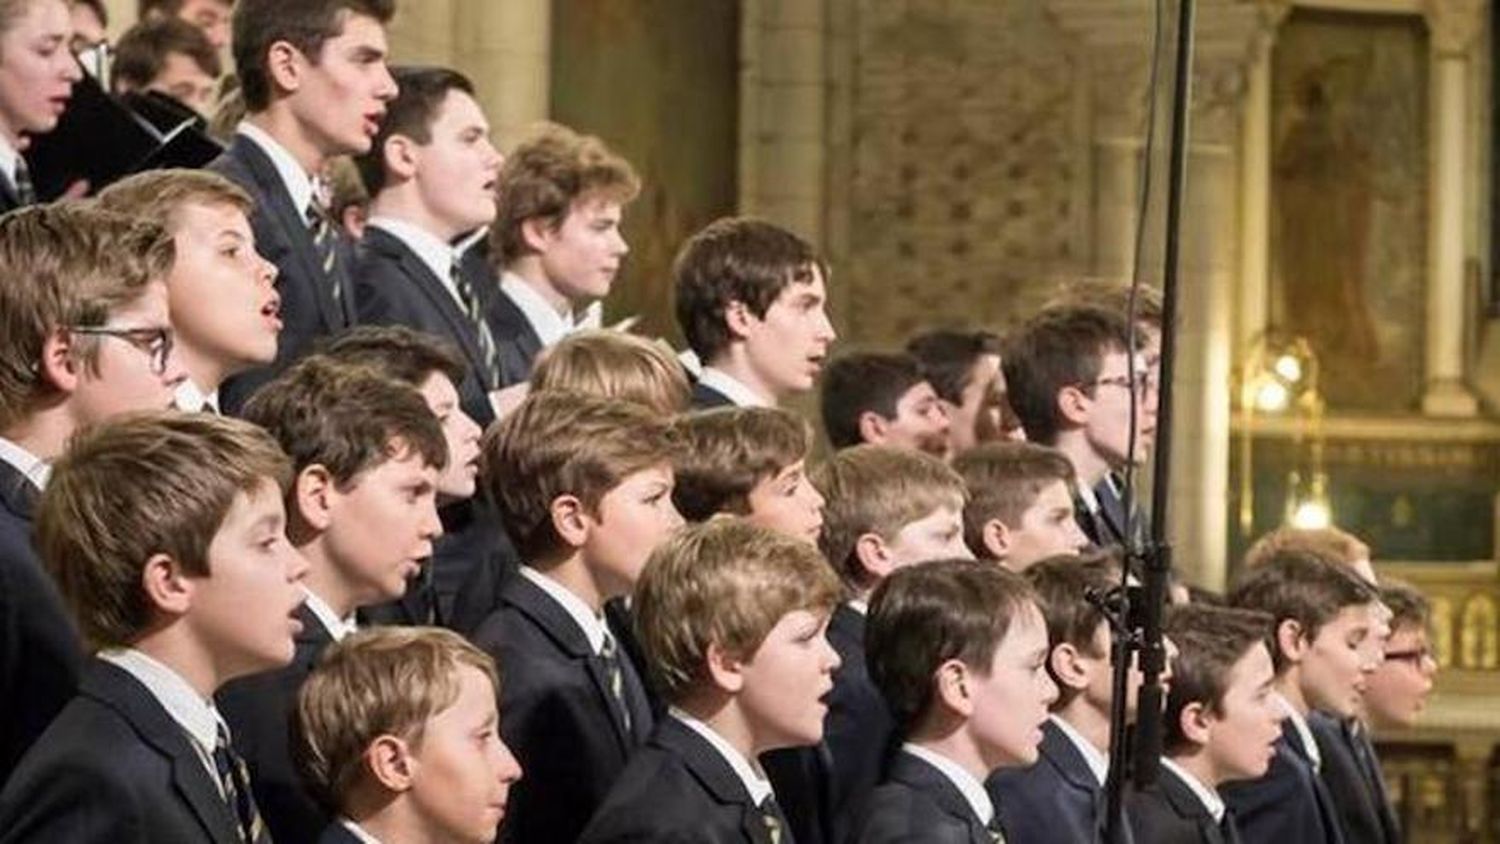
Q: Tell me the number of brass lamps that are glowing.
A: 3